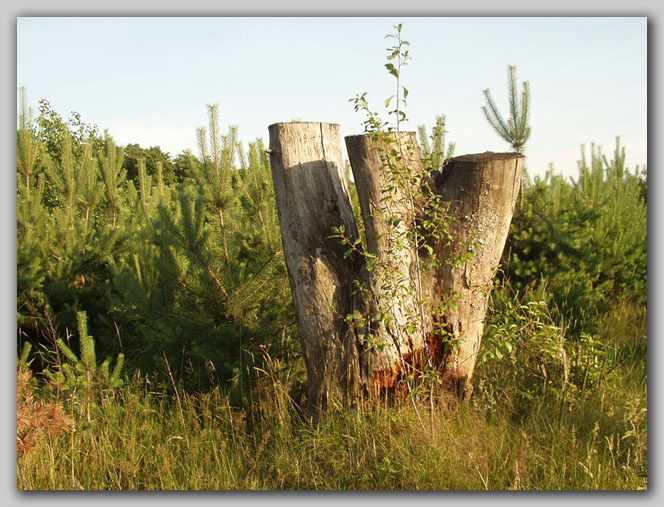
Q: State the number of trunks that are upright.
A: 3